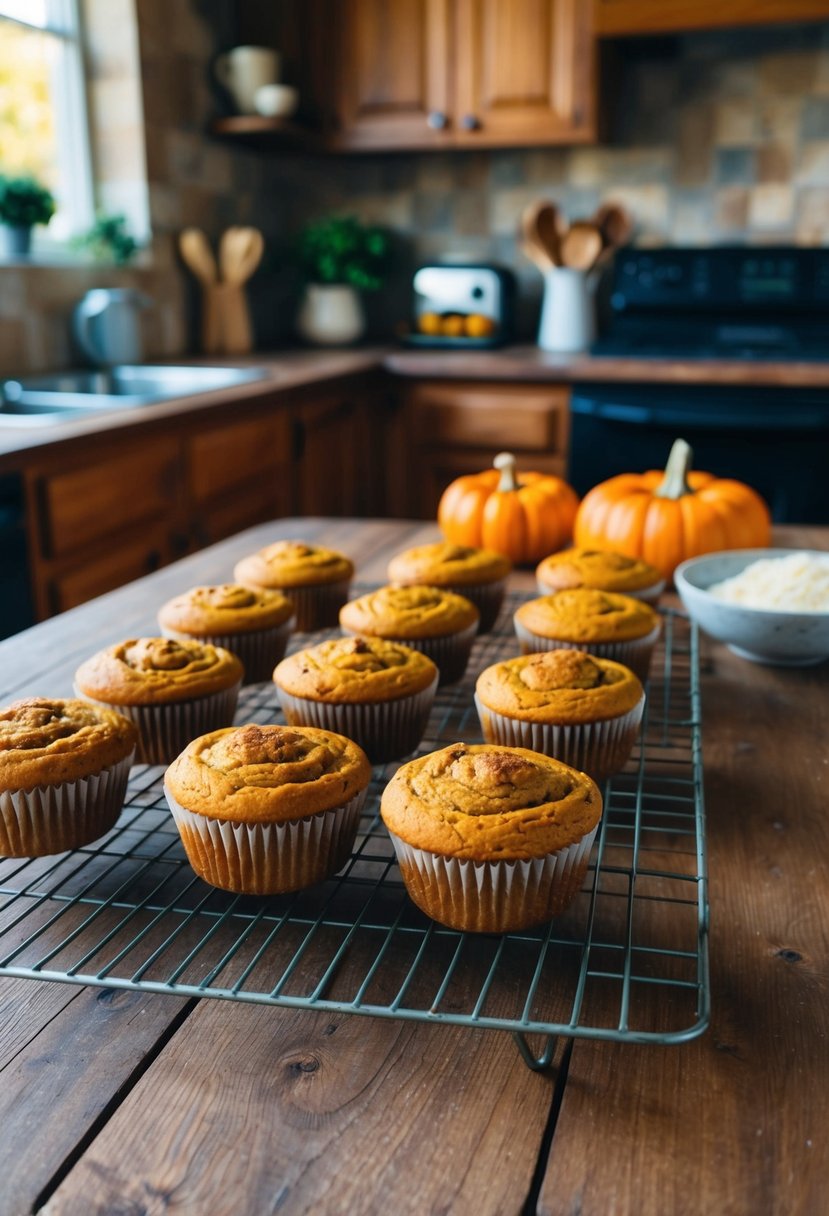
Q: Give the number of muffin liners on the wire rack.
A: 12